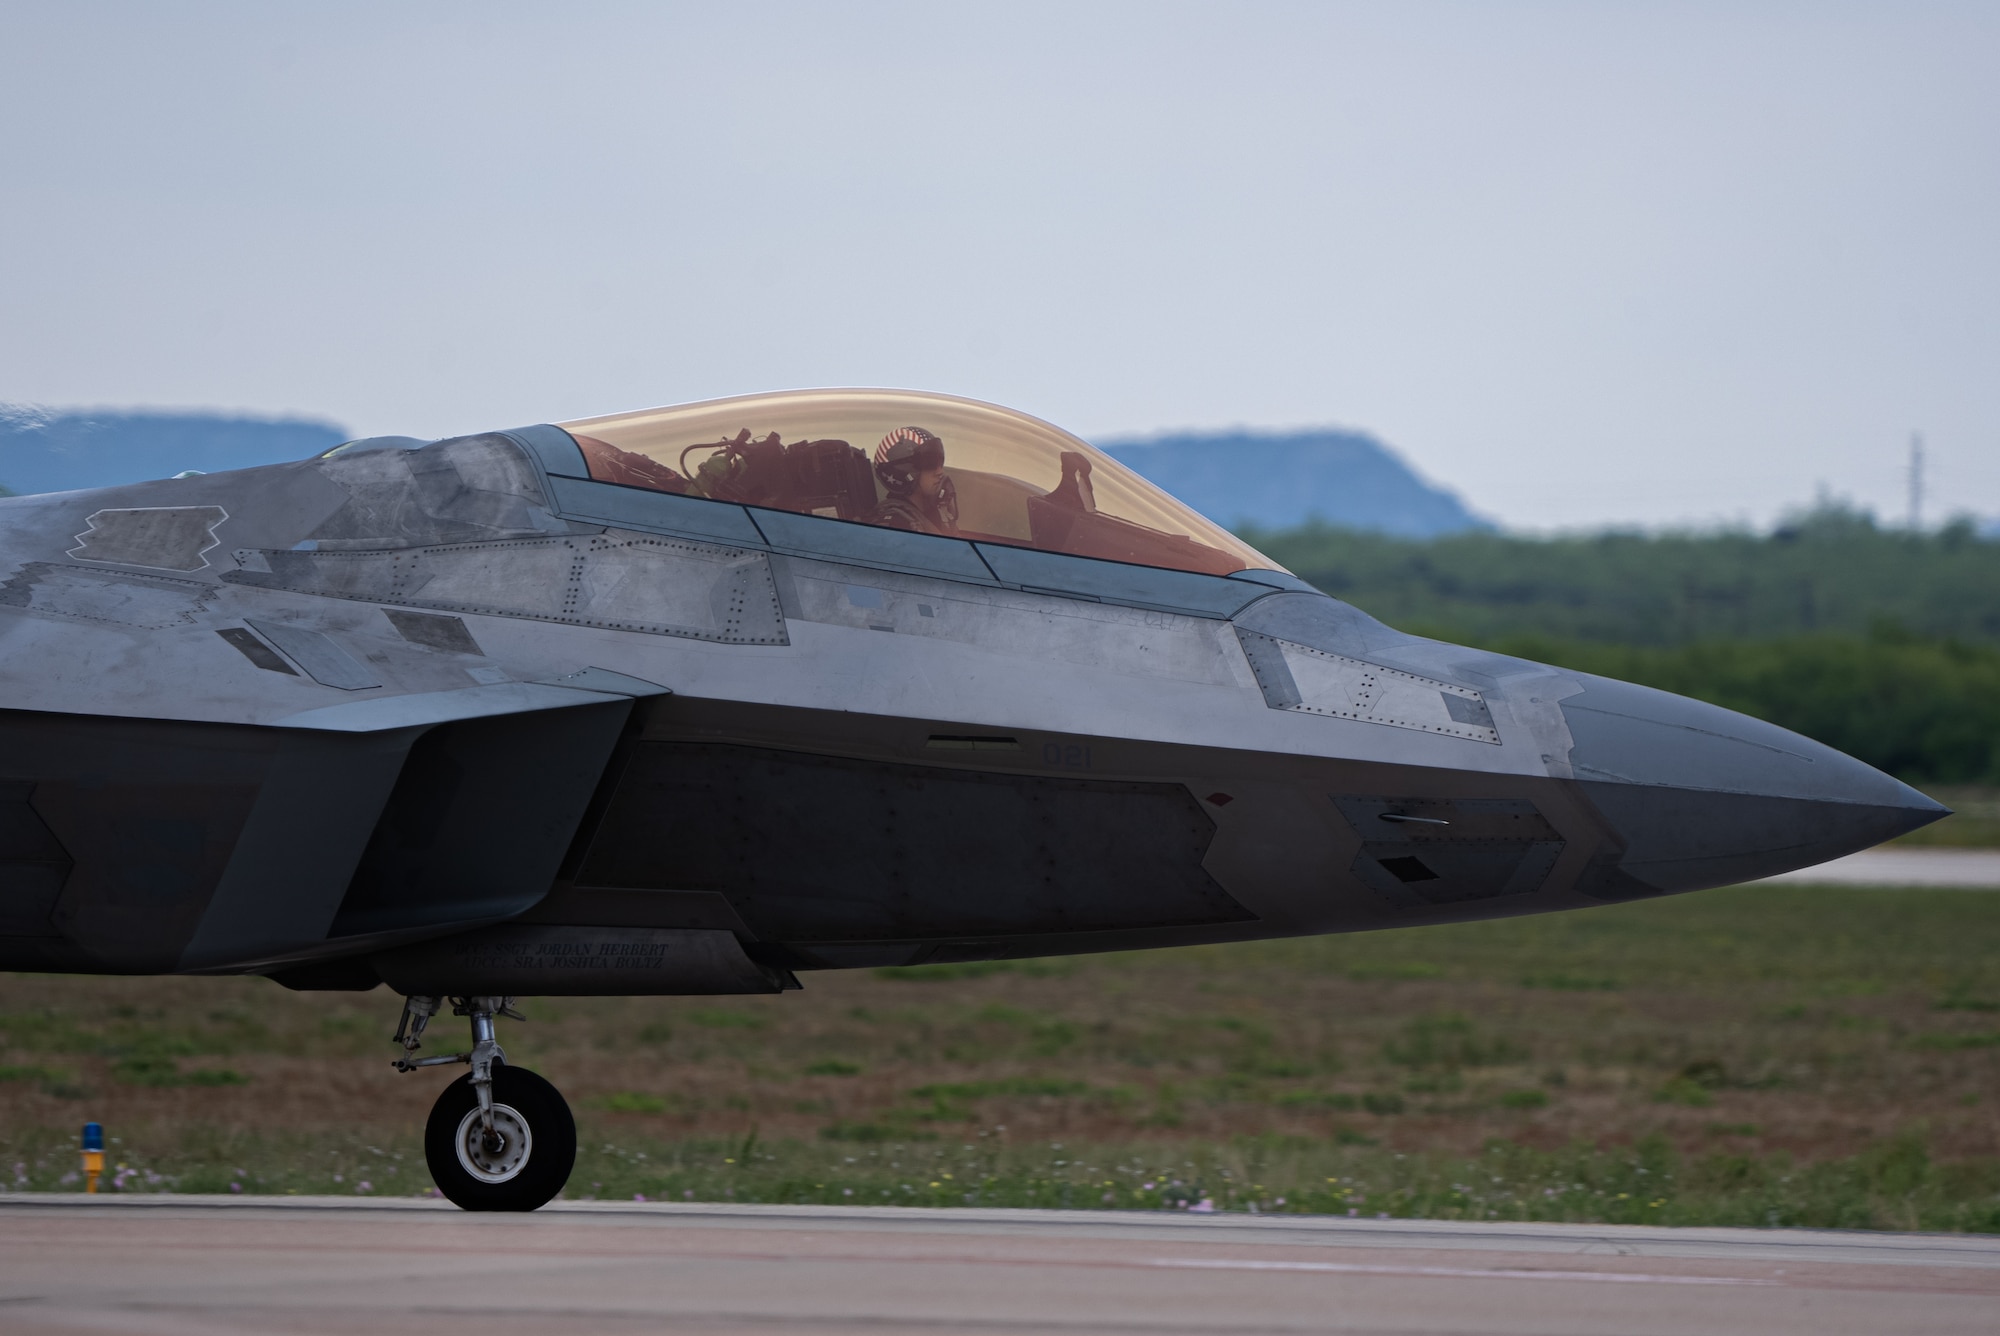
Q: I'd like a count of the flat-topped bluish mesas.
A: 2